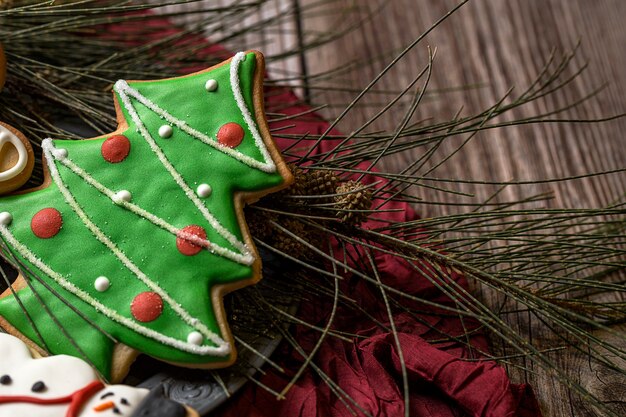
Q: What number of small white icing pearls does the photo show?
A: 8